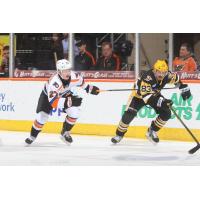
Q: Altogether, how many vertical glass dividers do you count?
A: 4